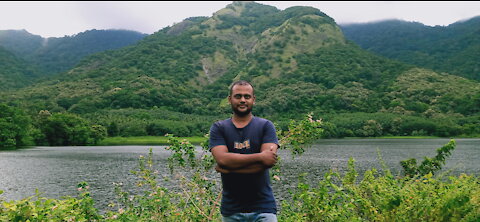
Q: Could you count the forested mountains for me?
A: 3